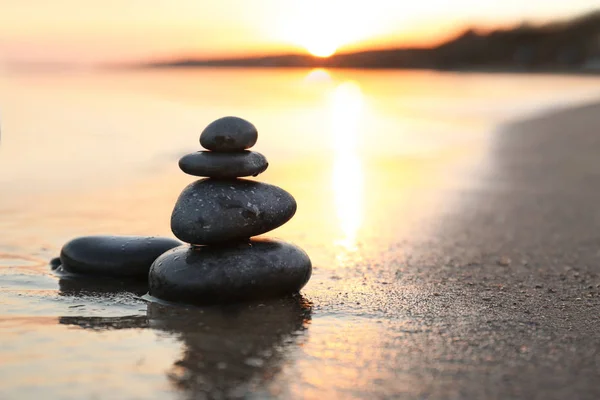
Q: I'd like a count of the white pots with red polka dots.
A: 0